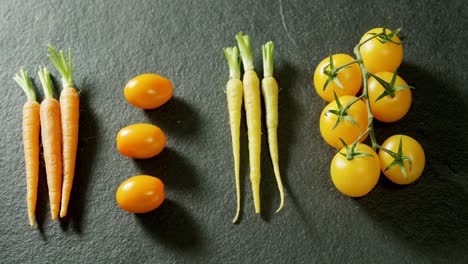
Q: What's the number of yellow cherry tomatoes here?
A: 6